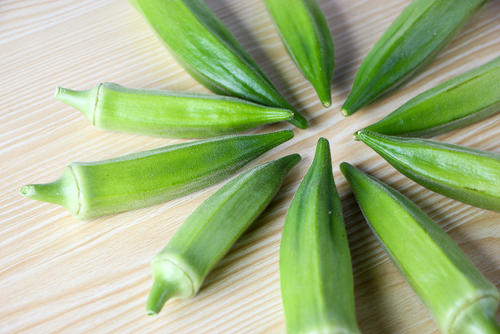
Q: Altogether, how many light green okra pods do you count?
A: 10